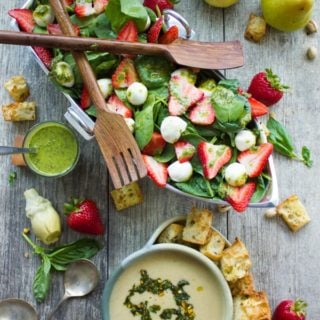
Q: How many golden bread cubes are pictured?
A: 11